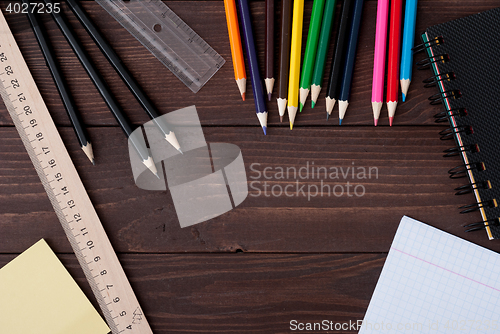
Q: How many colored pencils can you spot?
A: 12